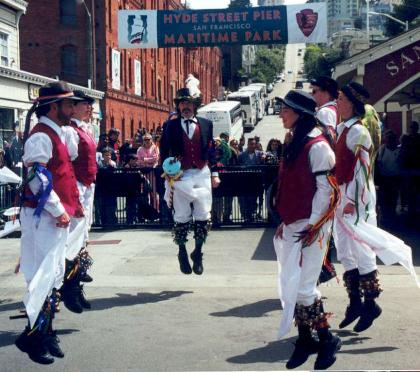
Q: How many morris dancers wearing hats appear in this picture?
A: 6